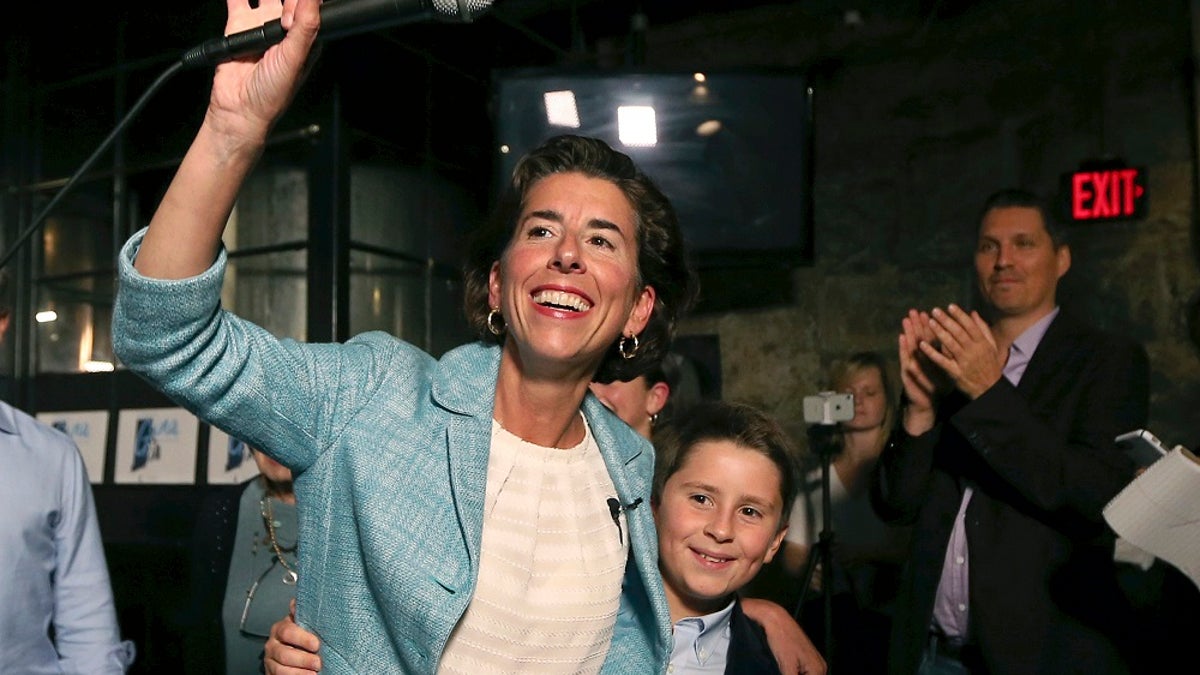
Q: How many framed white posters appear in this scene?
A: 3